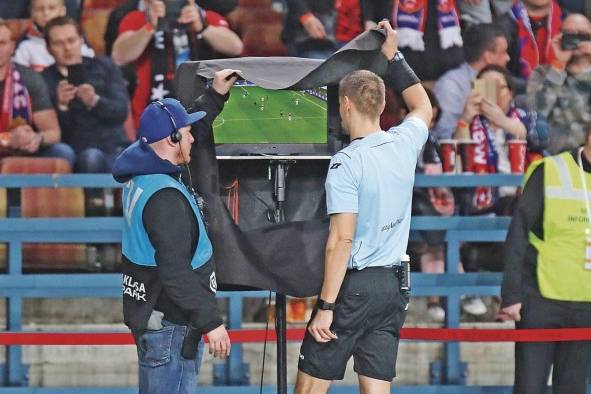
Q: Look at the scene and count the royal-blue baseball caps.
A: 1